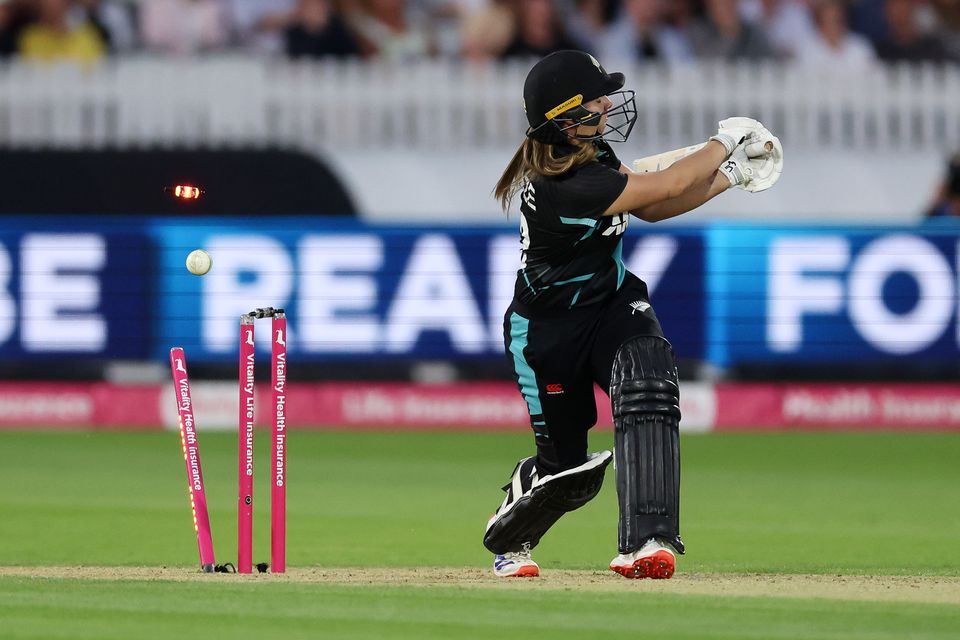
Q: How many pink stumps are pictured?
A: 3